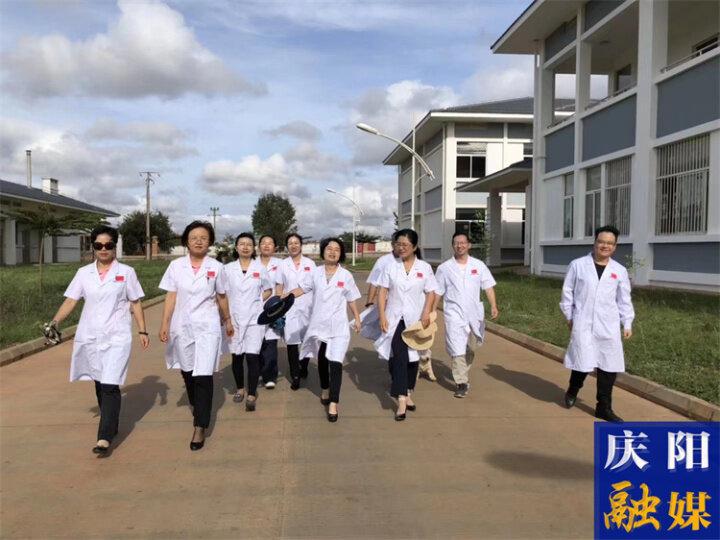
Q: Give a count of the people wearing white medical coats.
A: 10